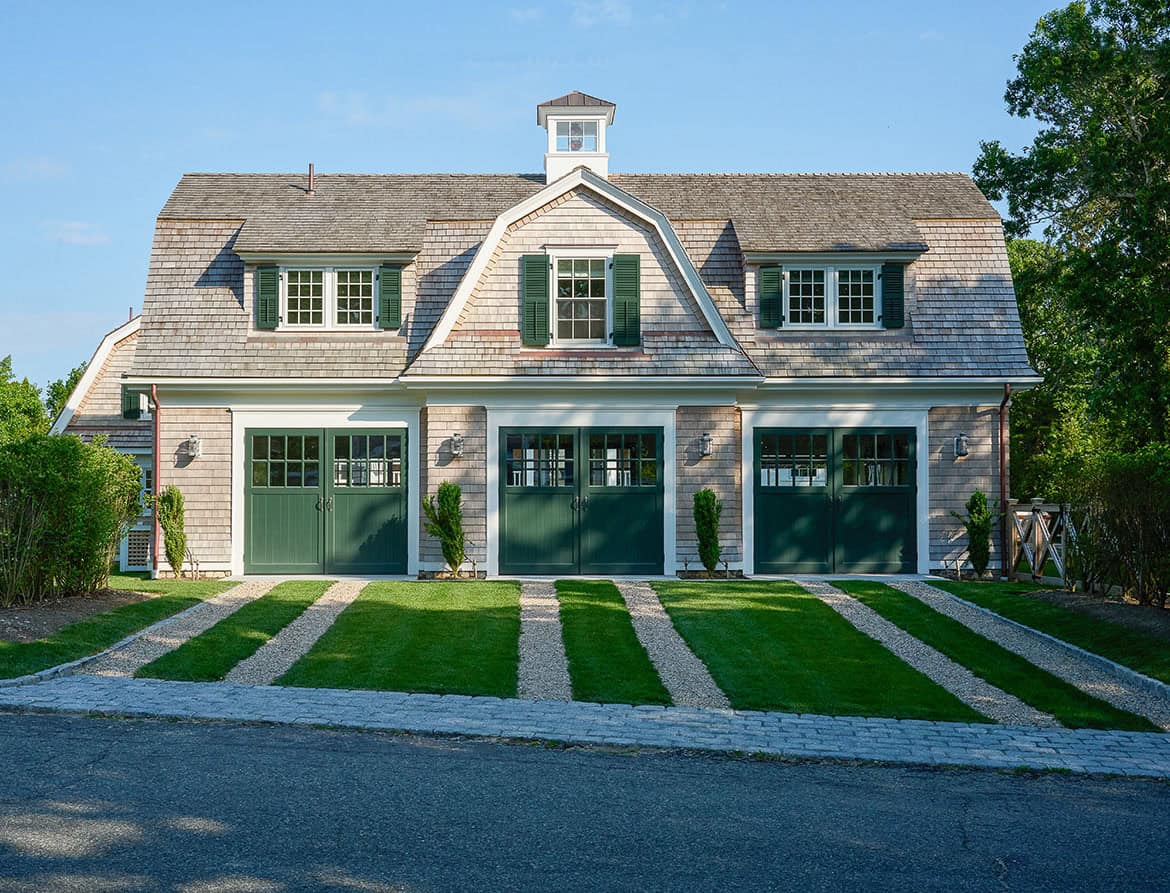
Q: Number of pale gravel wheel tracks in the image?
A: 6